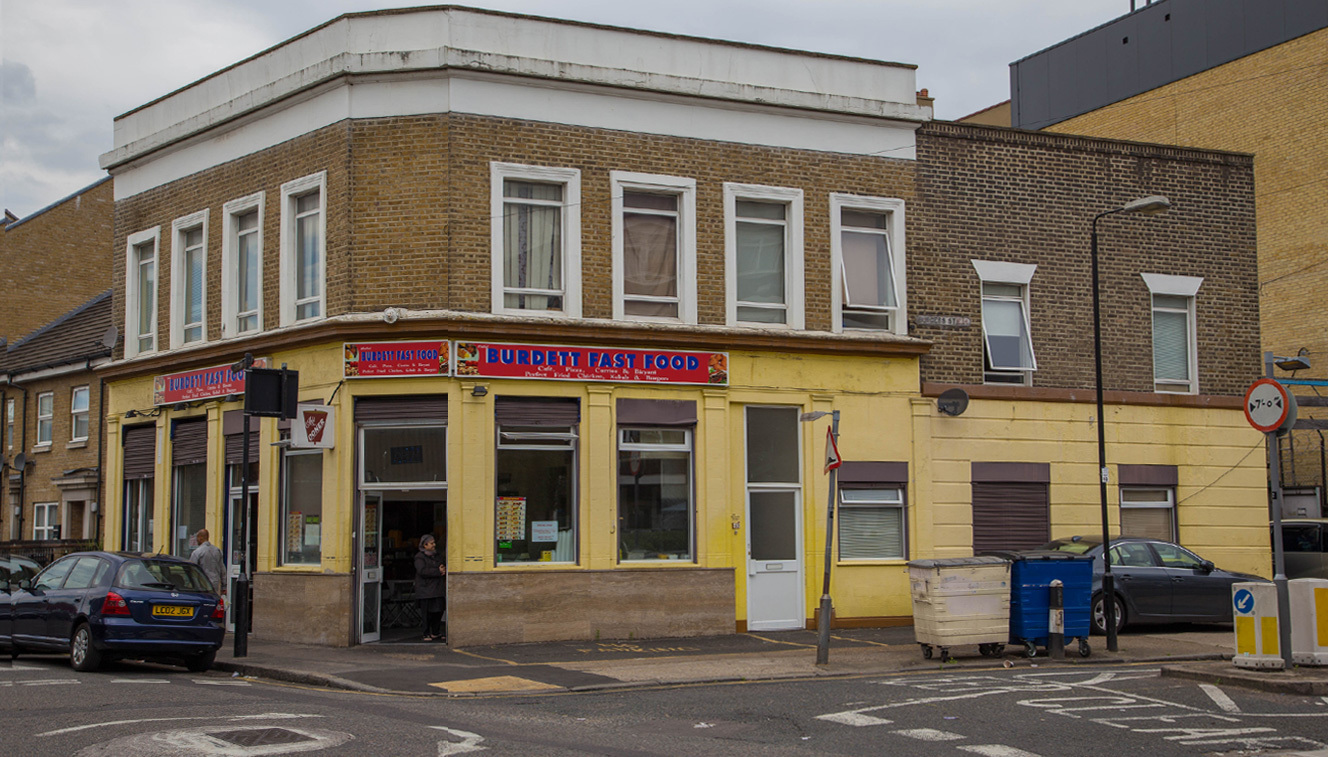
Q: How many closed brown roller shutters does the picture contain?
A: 1